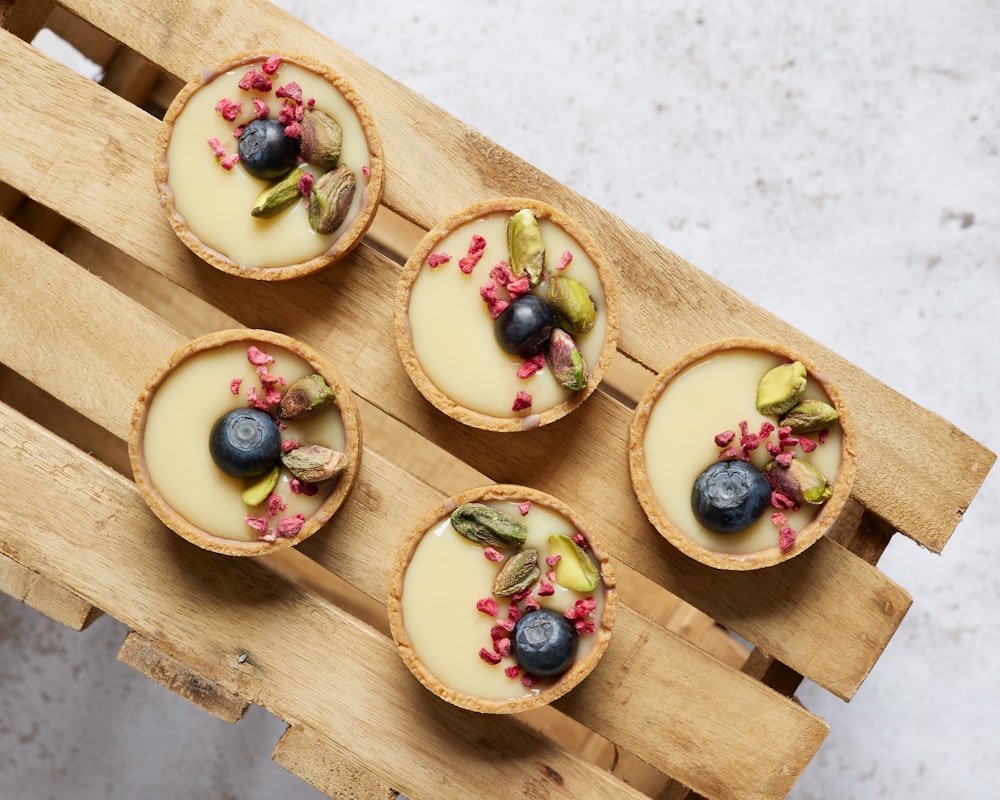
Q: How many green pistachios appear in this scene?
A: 15